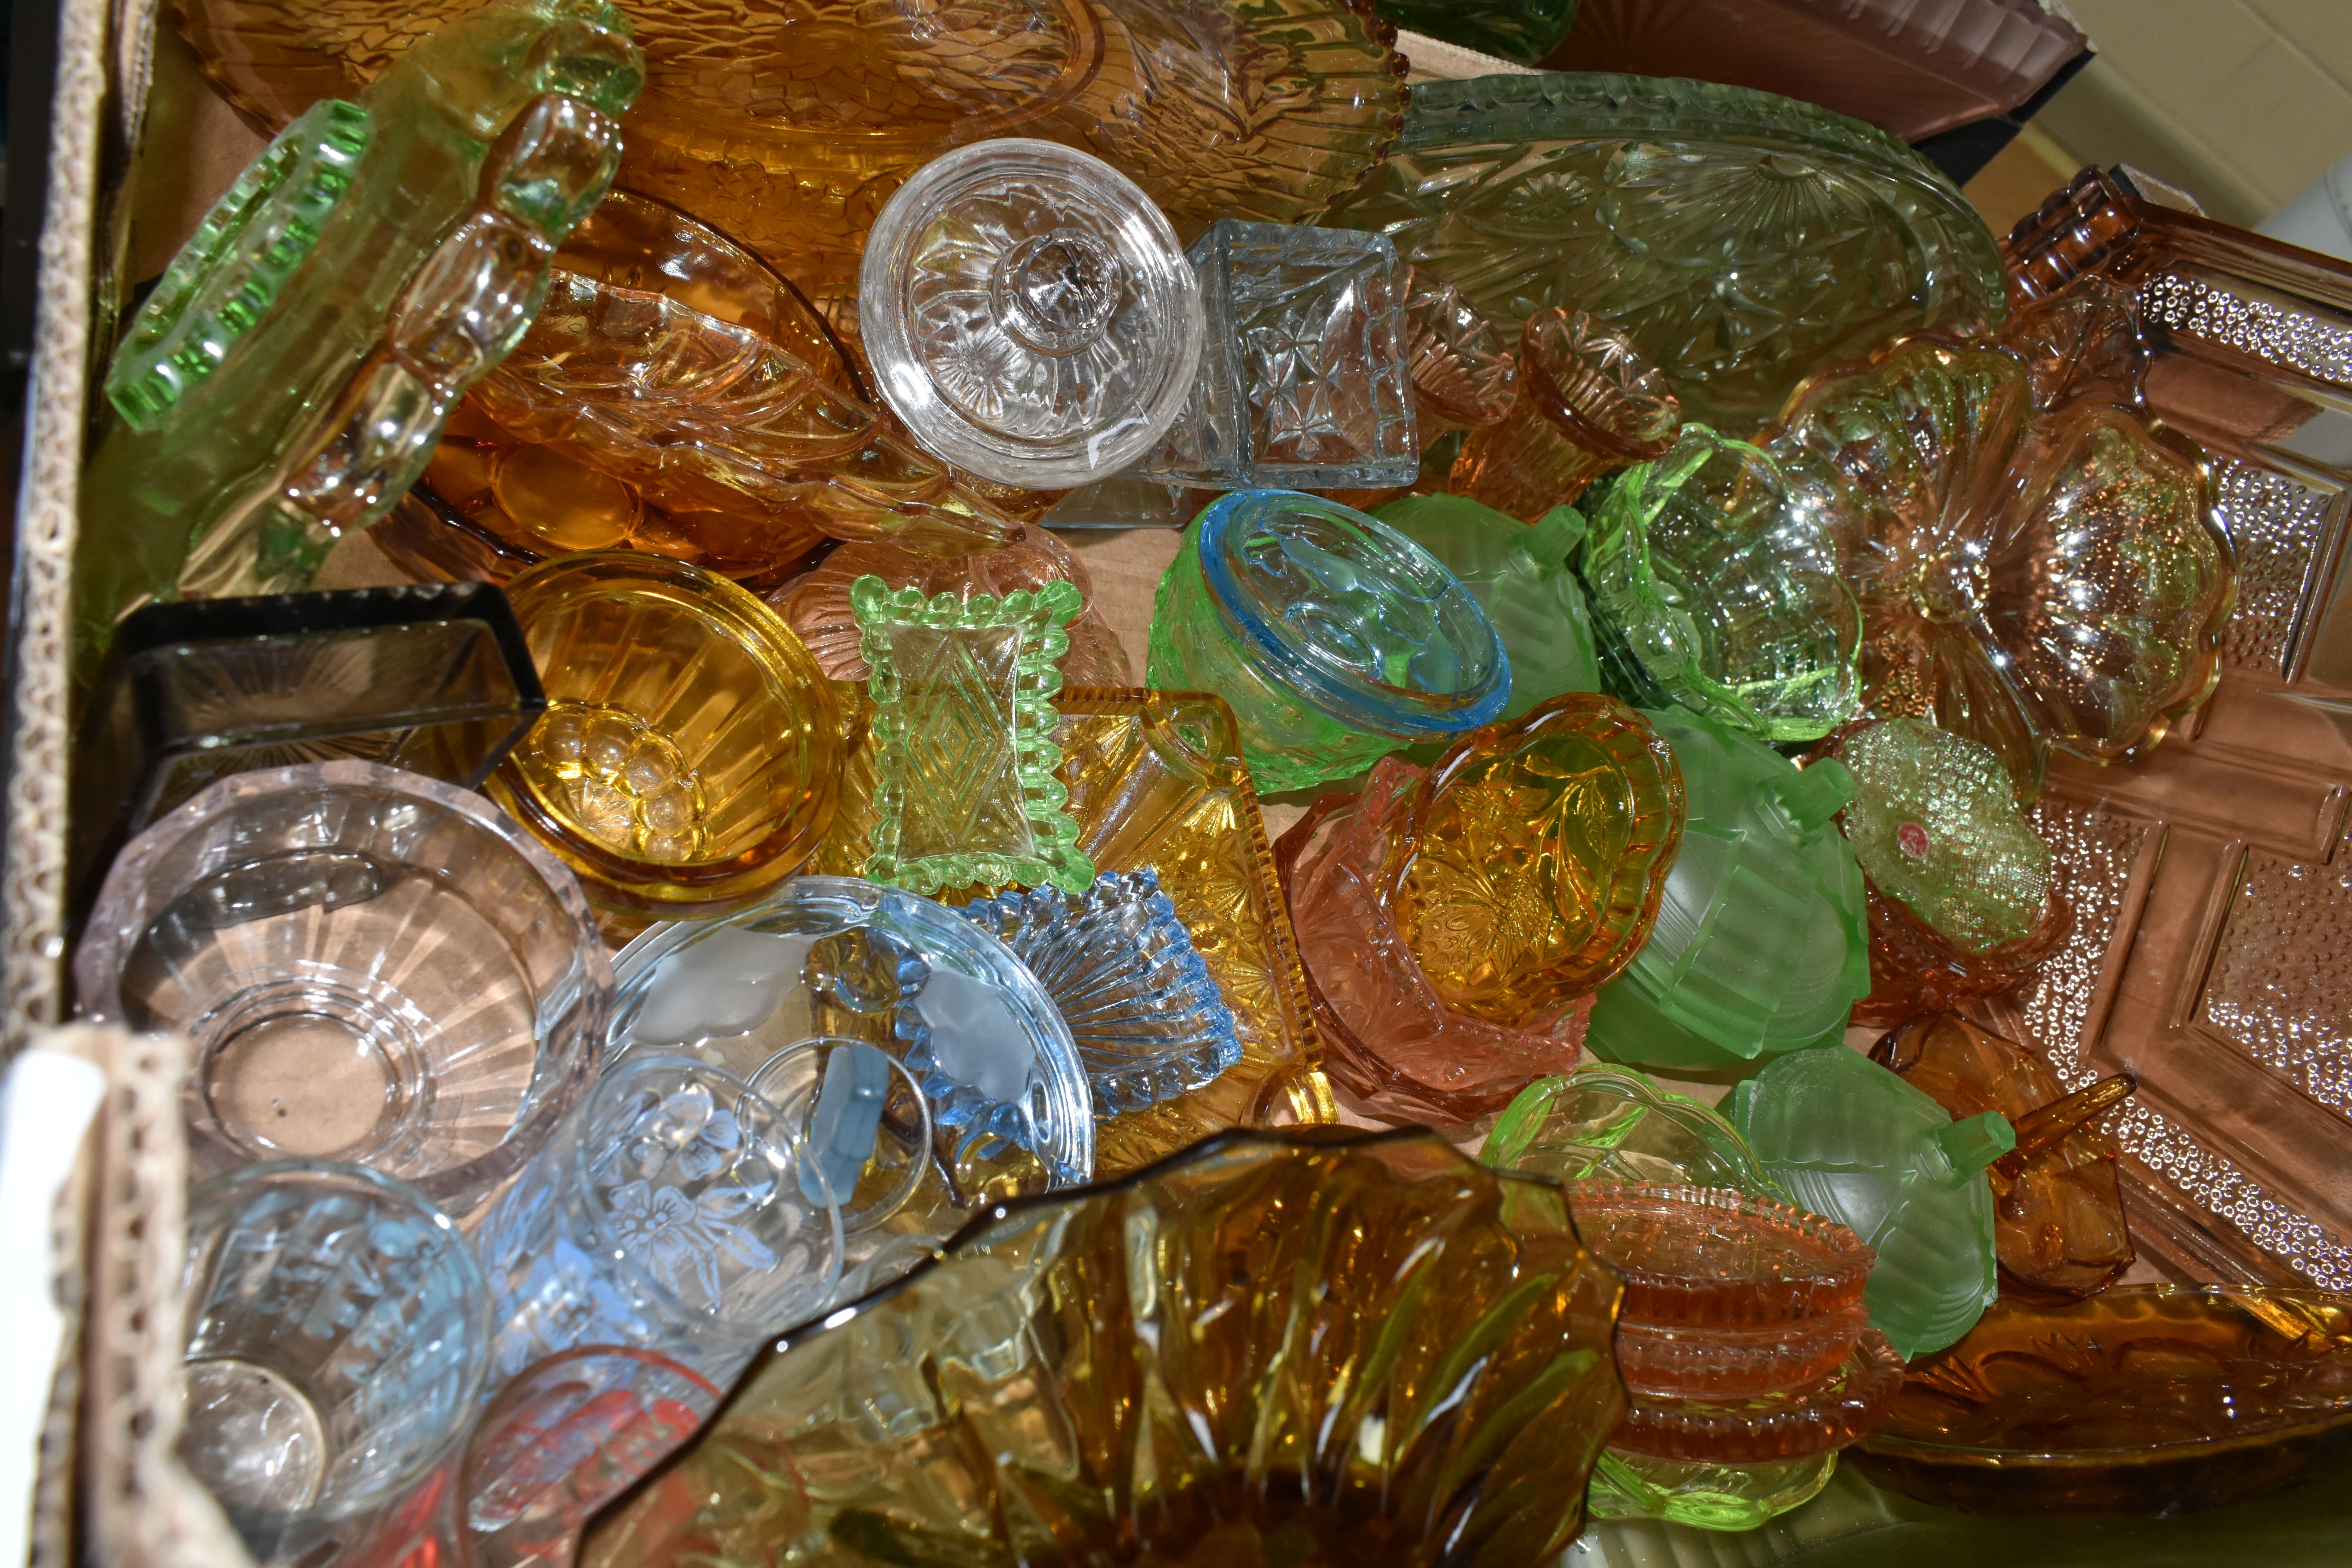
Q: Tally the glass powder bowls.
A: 3